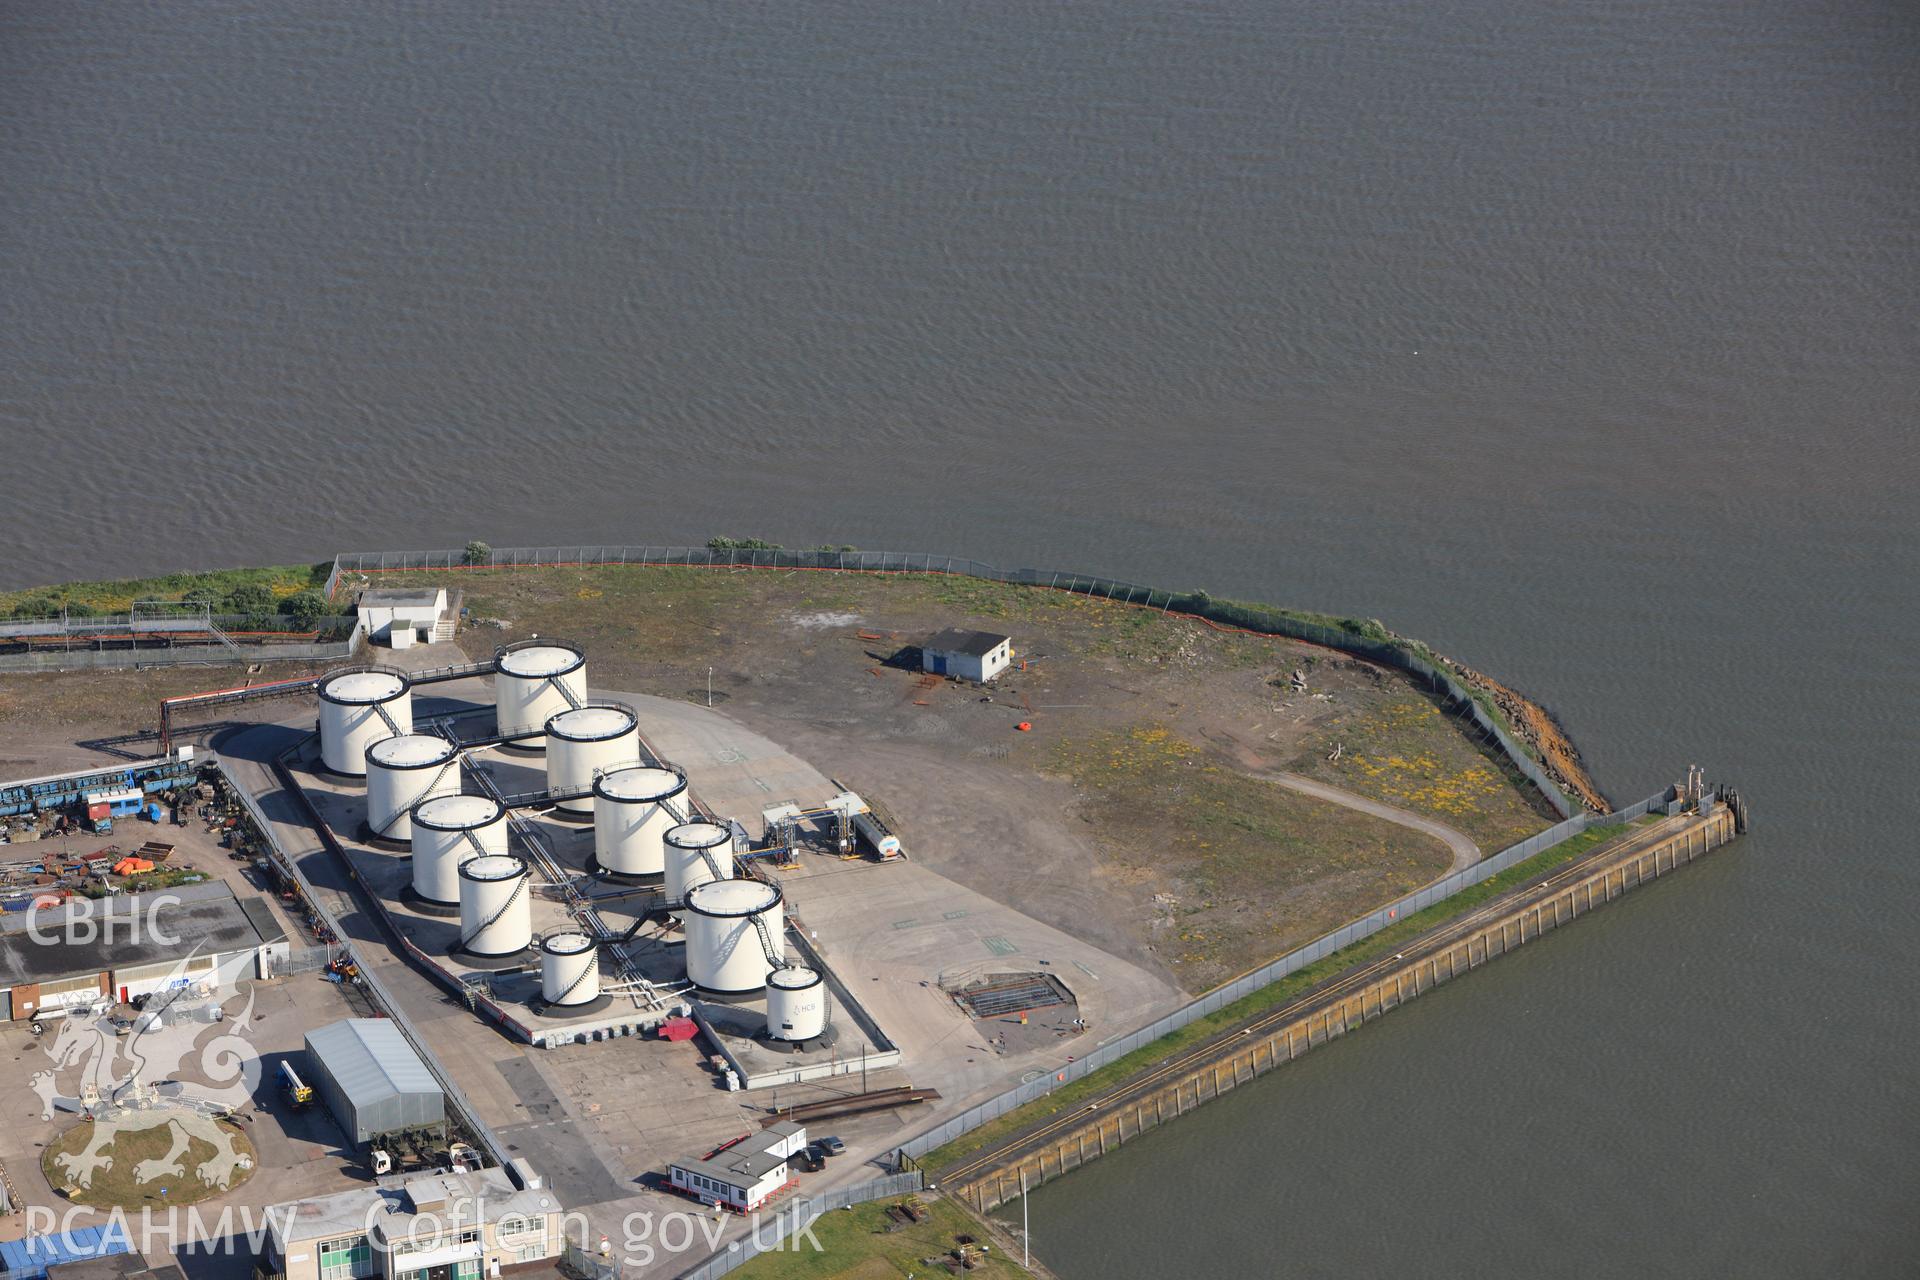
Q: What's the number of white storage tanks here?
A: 11